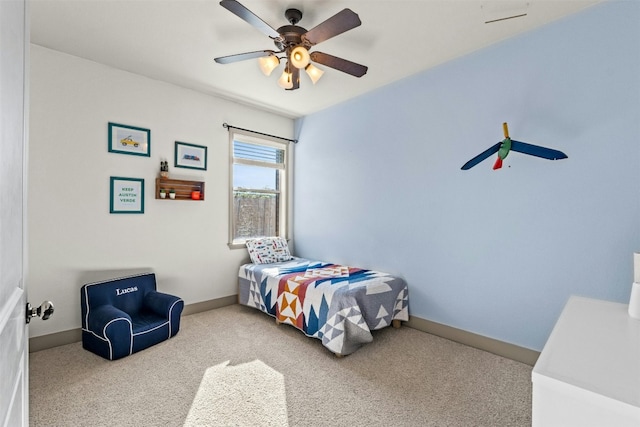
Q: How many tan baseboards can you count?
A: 2